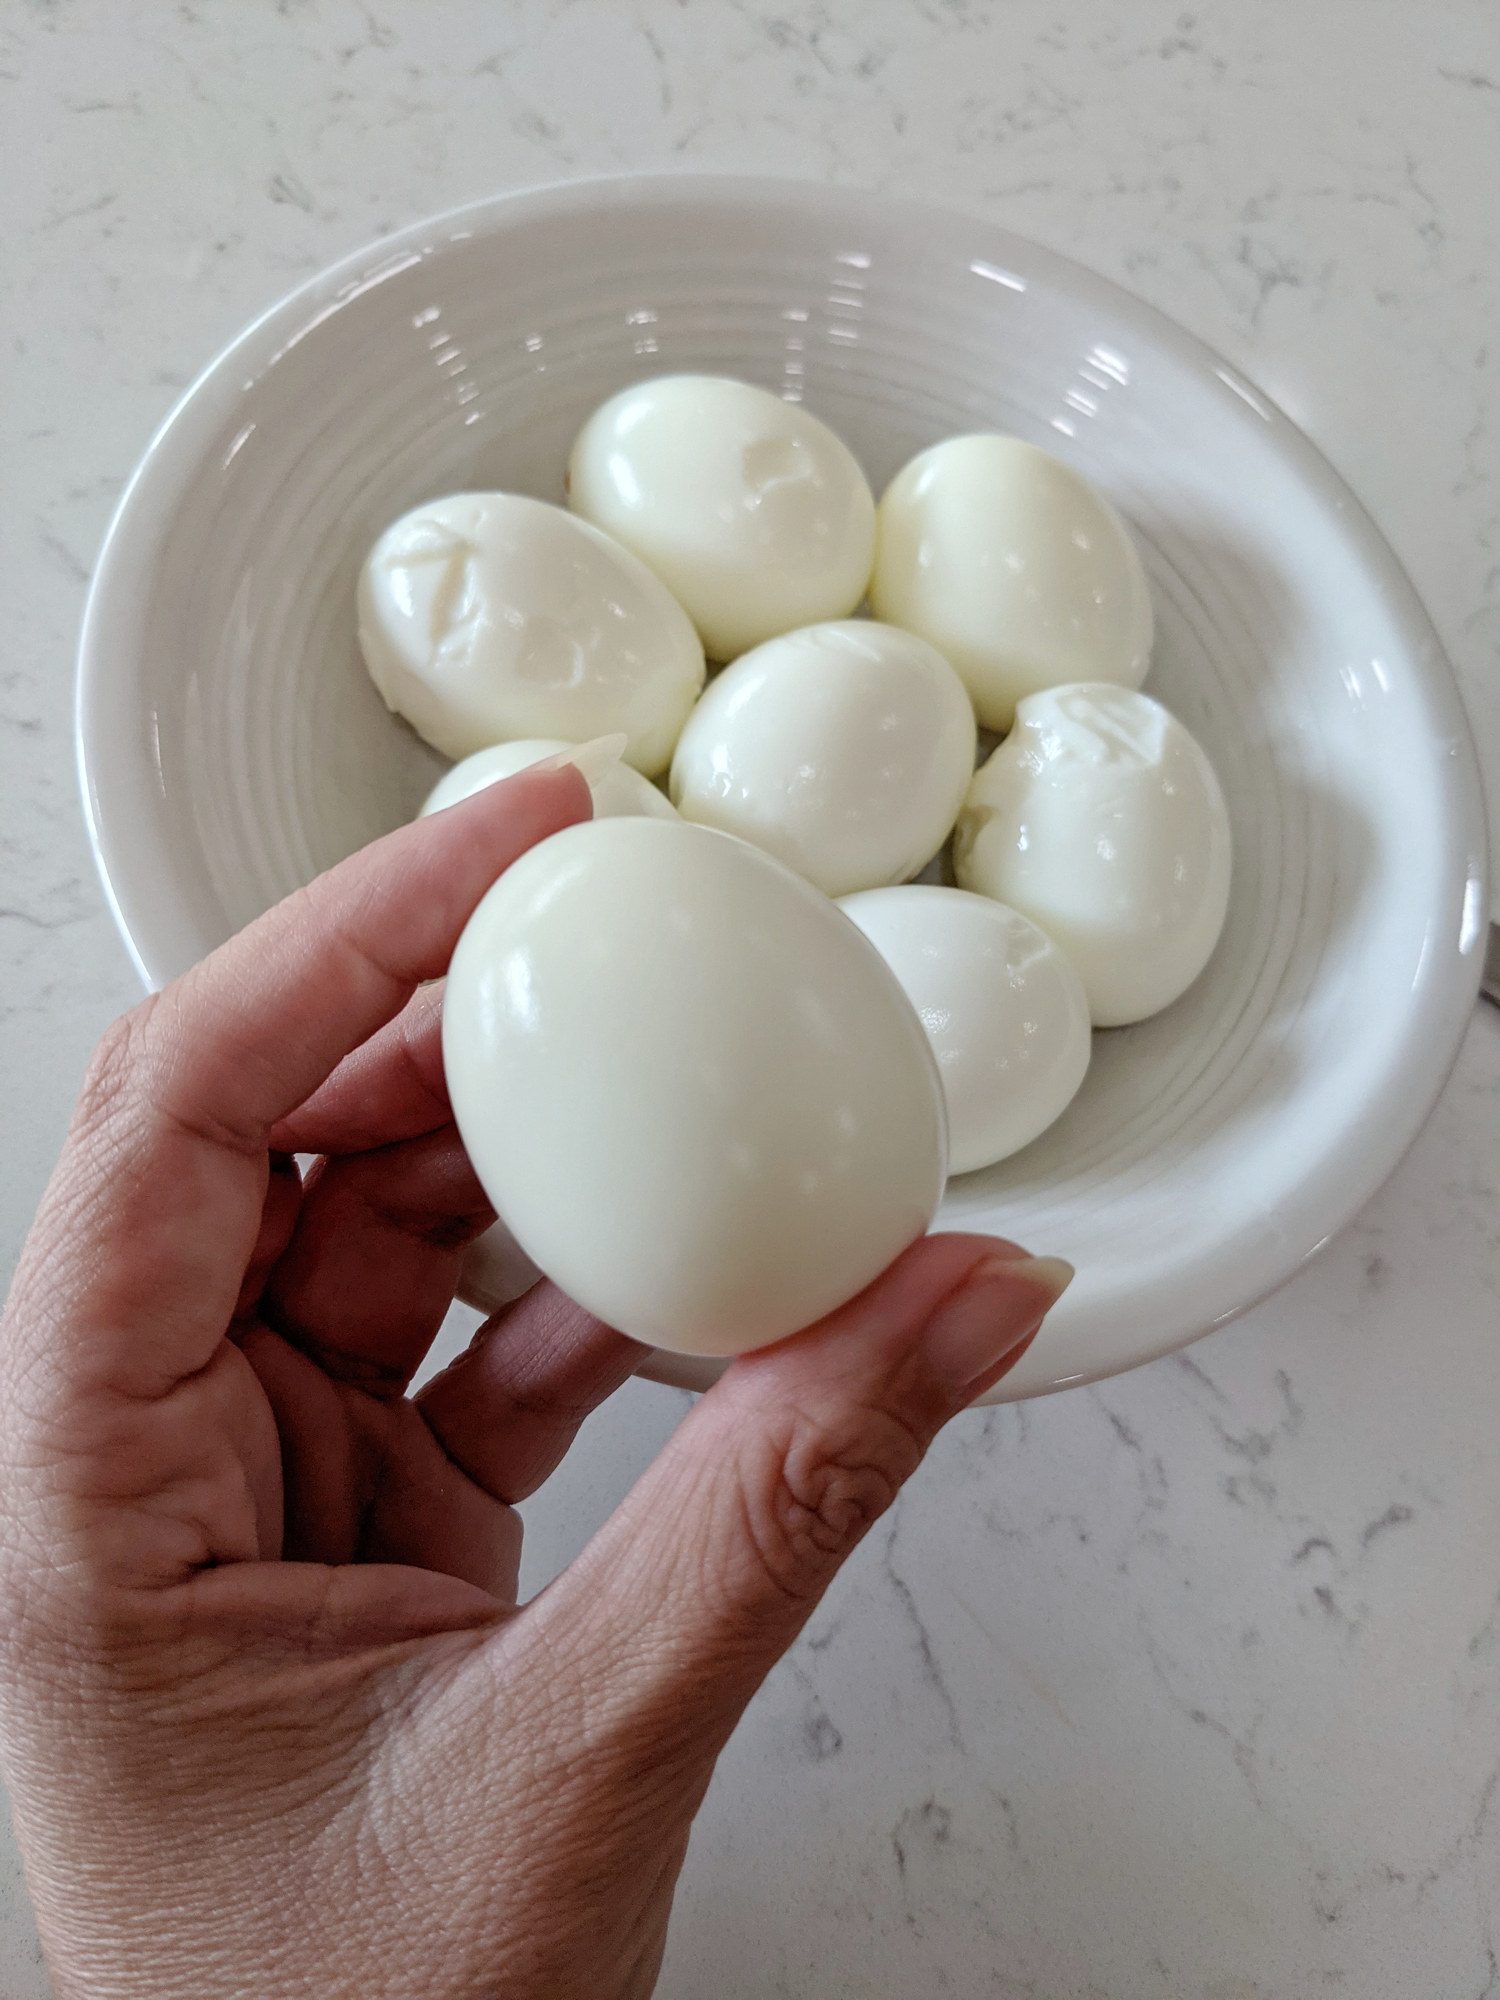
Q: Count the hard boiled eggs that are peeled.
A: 8